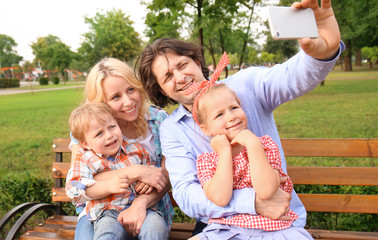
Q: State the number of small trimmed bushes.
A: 2